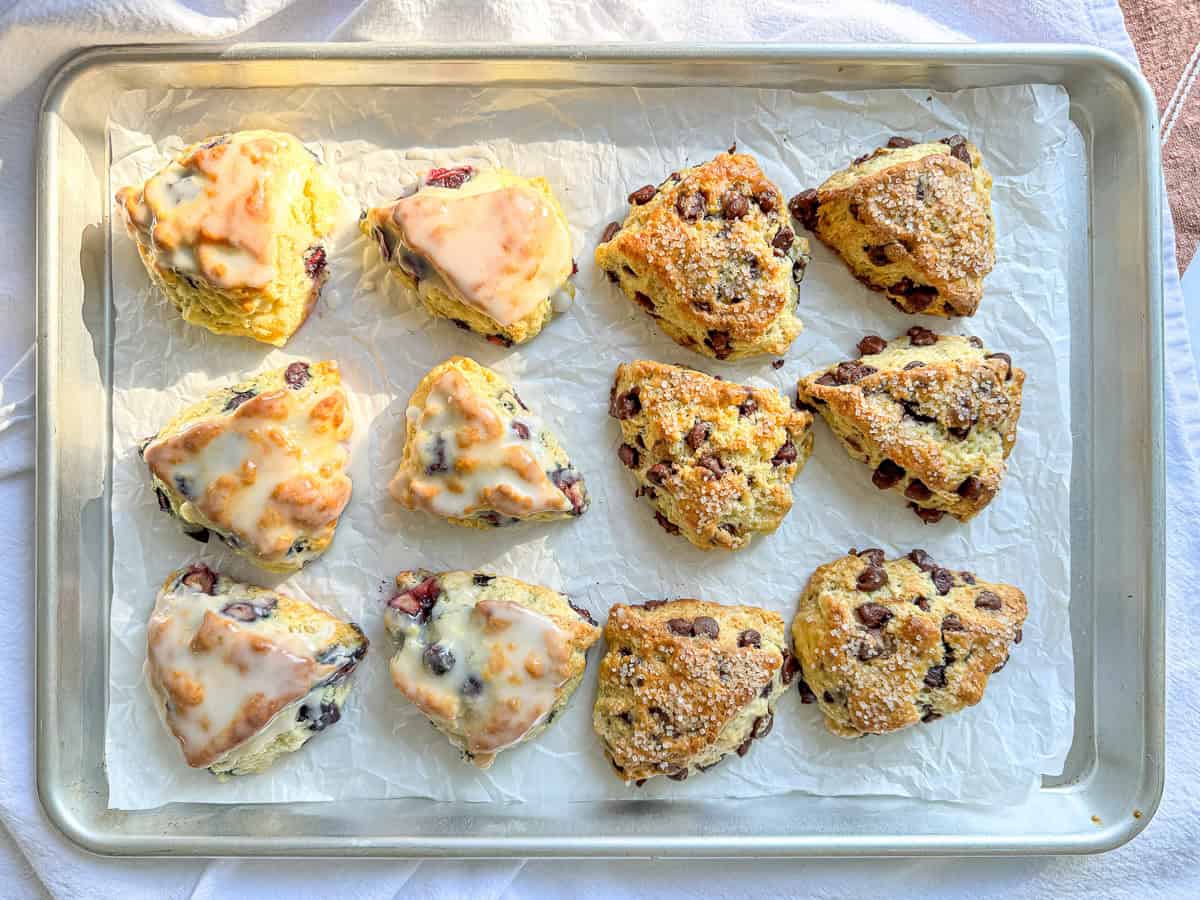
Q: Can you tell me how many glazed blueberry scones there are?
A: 6